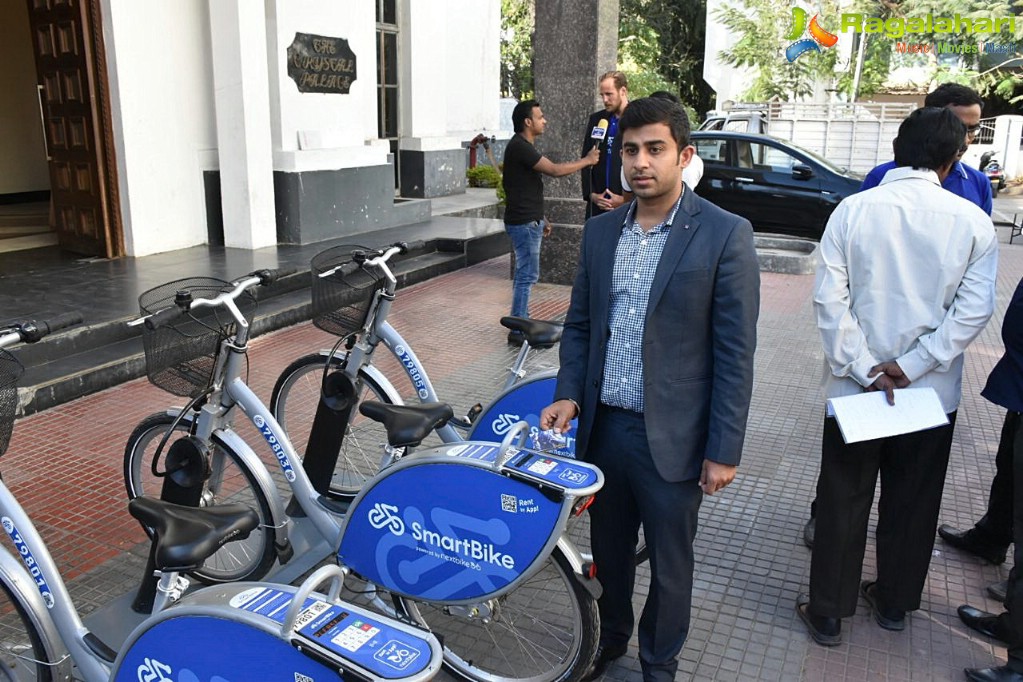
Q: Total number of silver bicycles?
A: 3